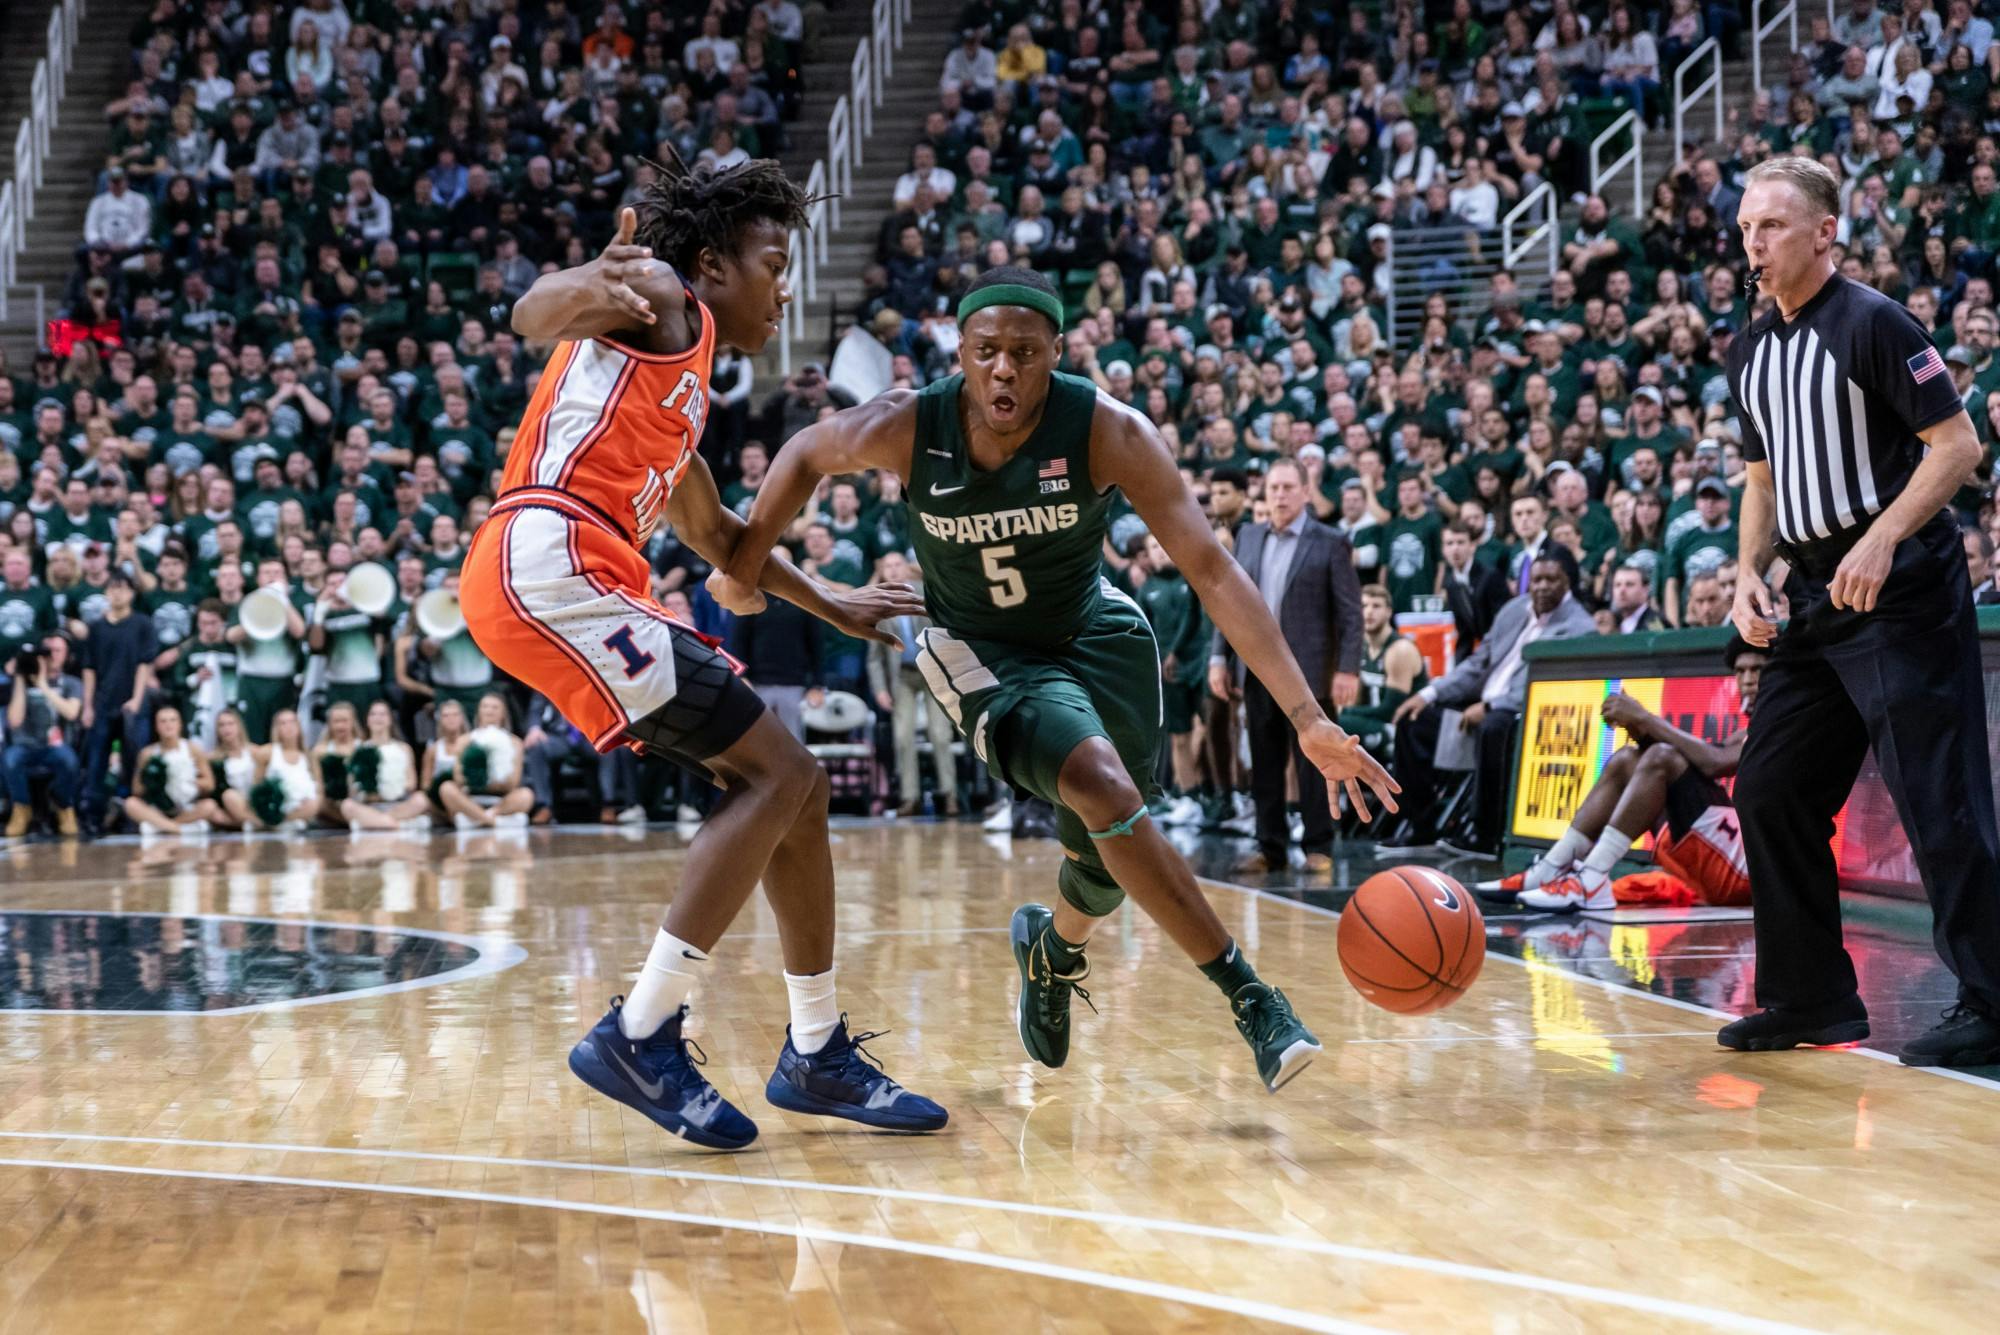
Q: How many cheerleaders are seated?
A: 7